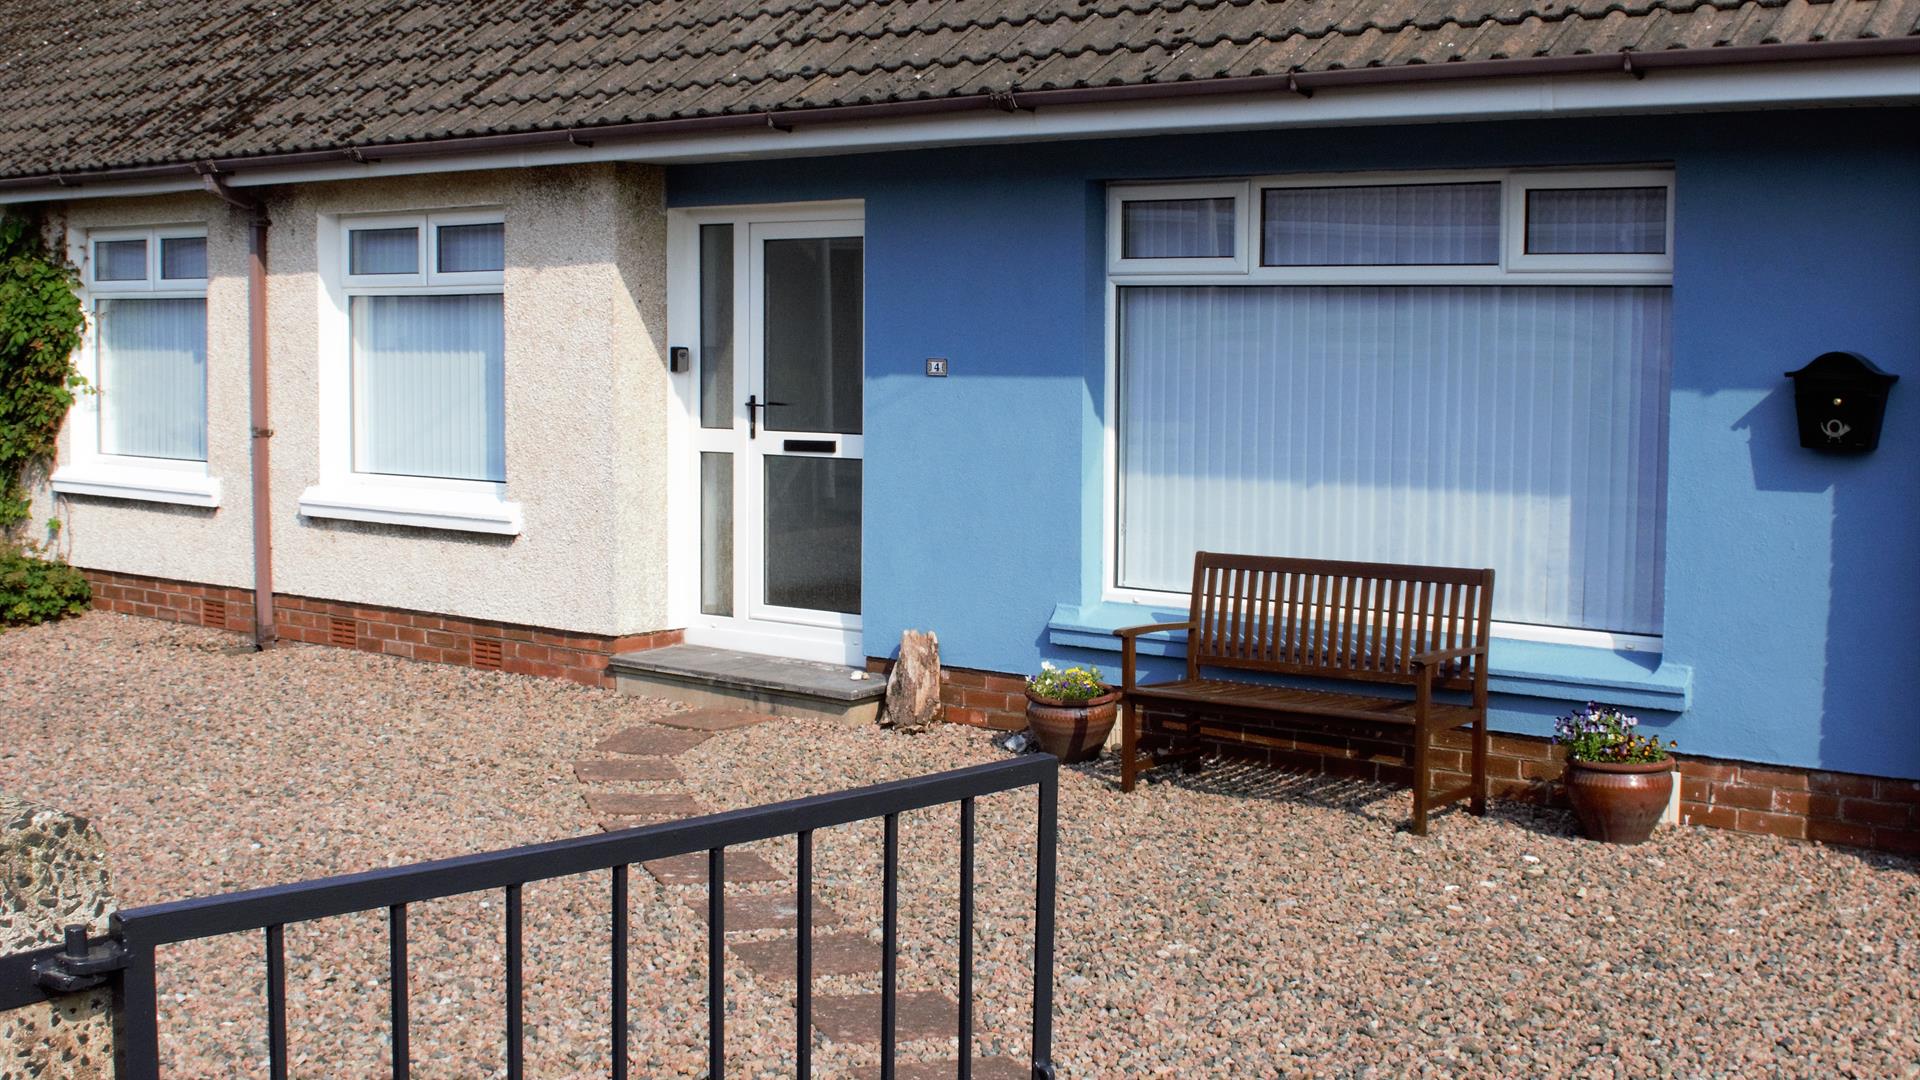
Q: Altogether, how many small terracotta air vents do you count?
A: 3